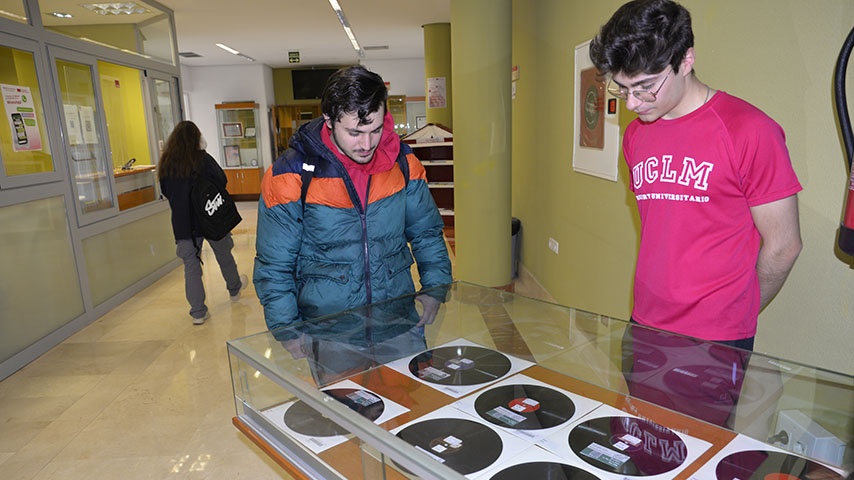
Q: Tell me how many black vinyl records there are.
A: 7